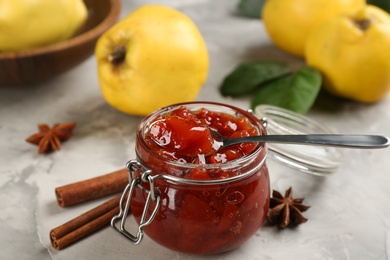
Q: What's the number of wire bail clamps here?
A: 1